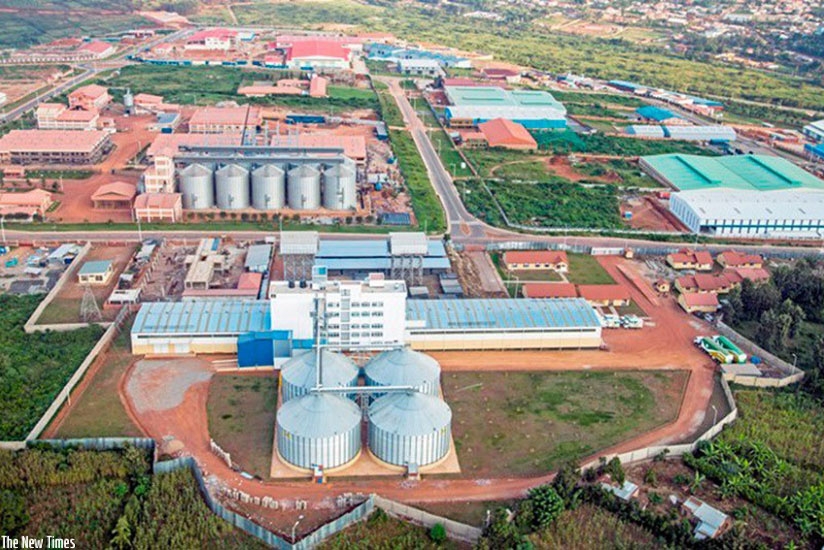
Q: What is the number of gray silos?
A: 9